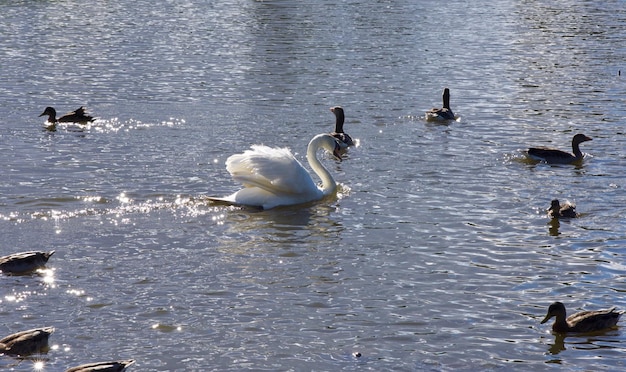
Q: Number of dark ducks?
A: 9